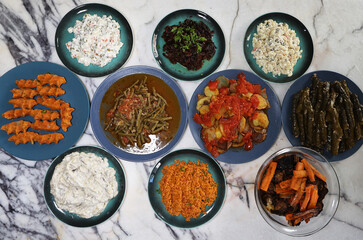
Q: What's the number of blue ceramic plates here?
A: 4